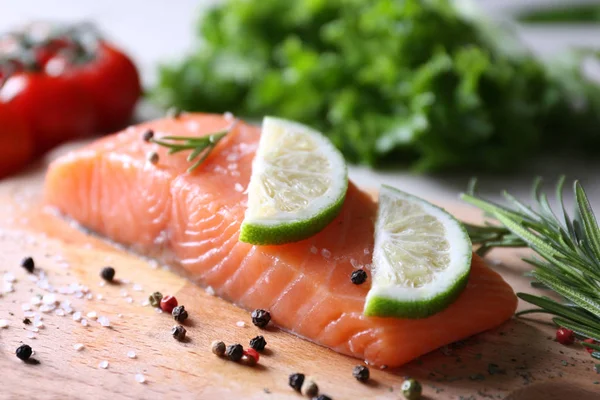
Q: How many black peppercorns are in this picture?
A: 13